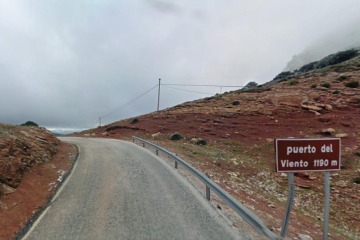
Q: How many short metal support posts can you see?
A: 5